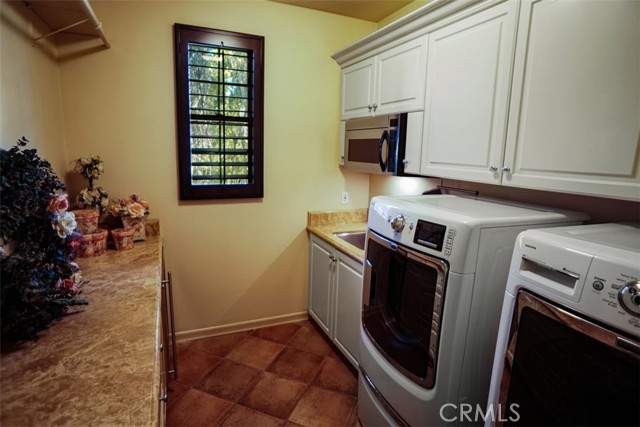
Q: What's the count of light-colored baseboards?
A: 1